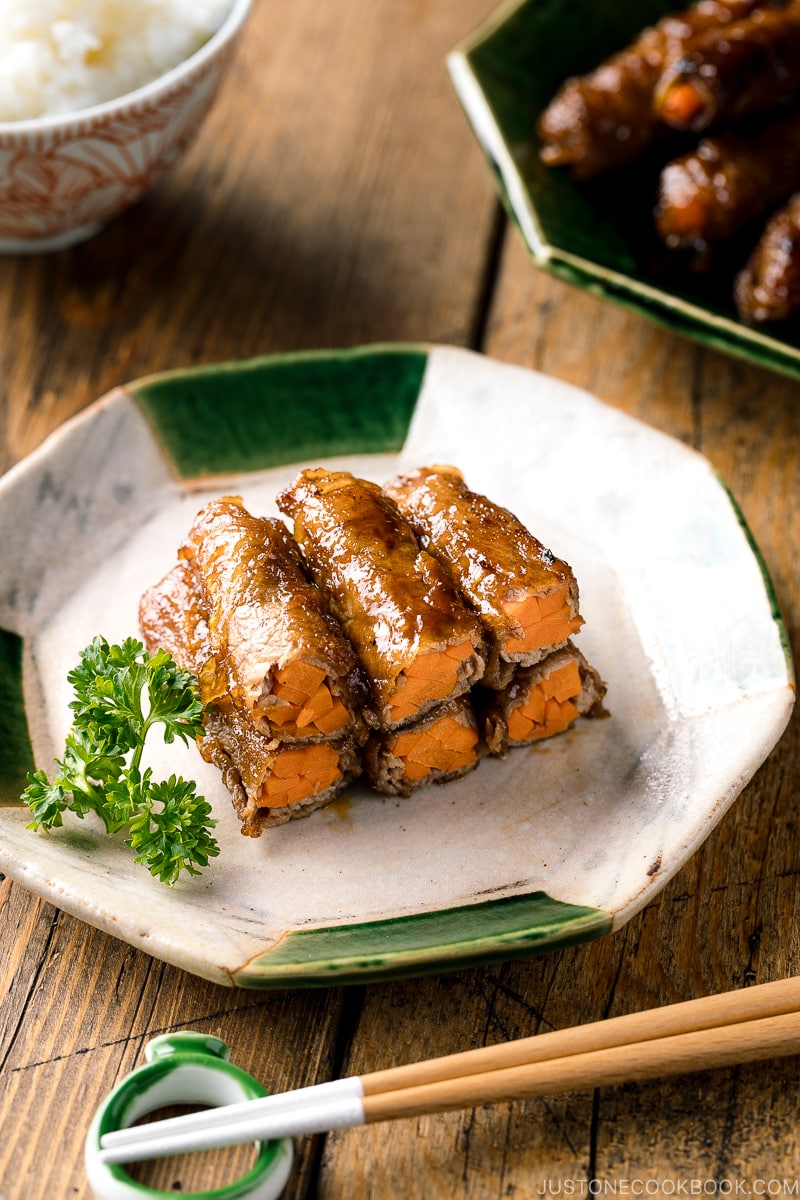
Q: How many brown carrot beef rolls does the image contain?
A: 10